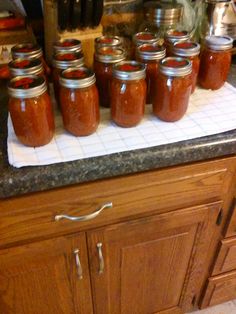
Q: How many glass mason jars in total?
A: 15